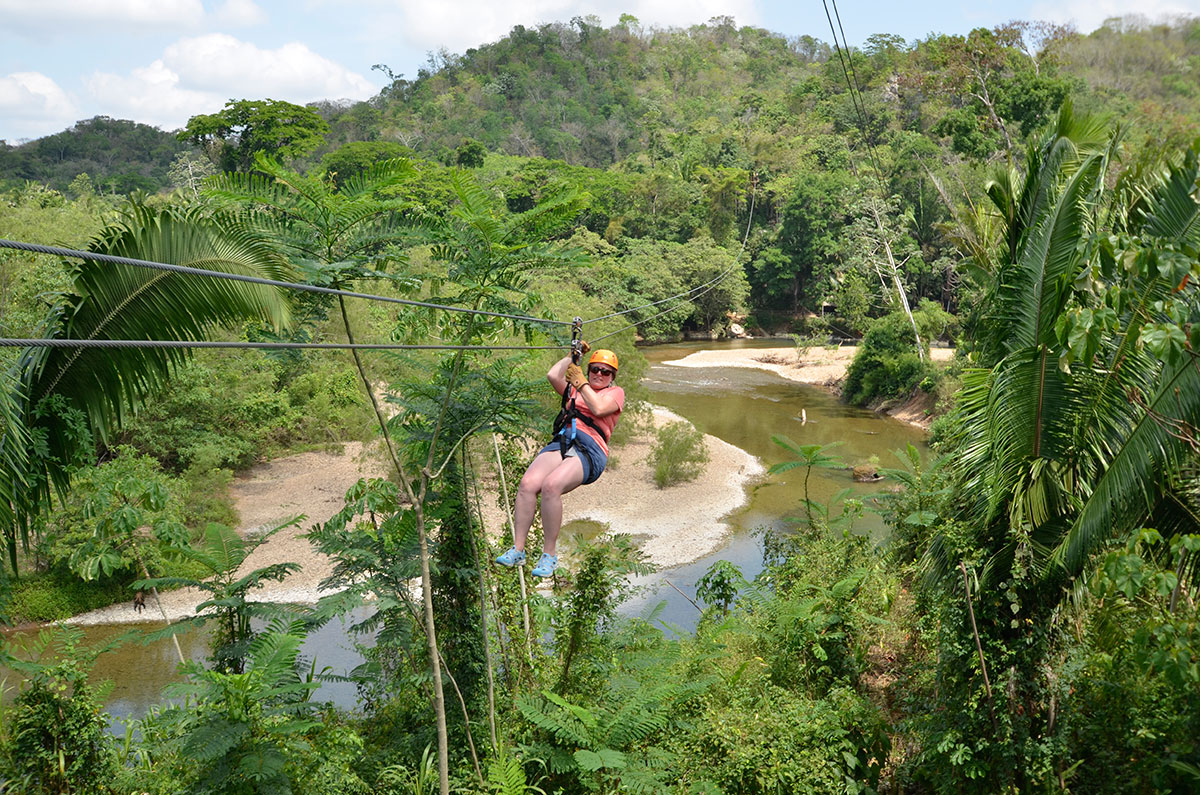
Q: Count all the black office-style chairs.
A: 0